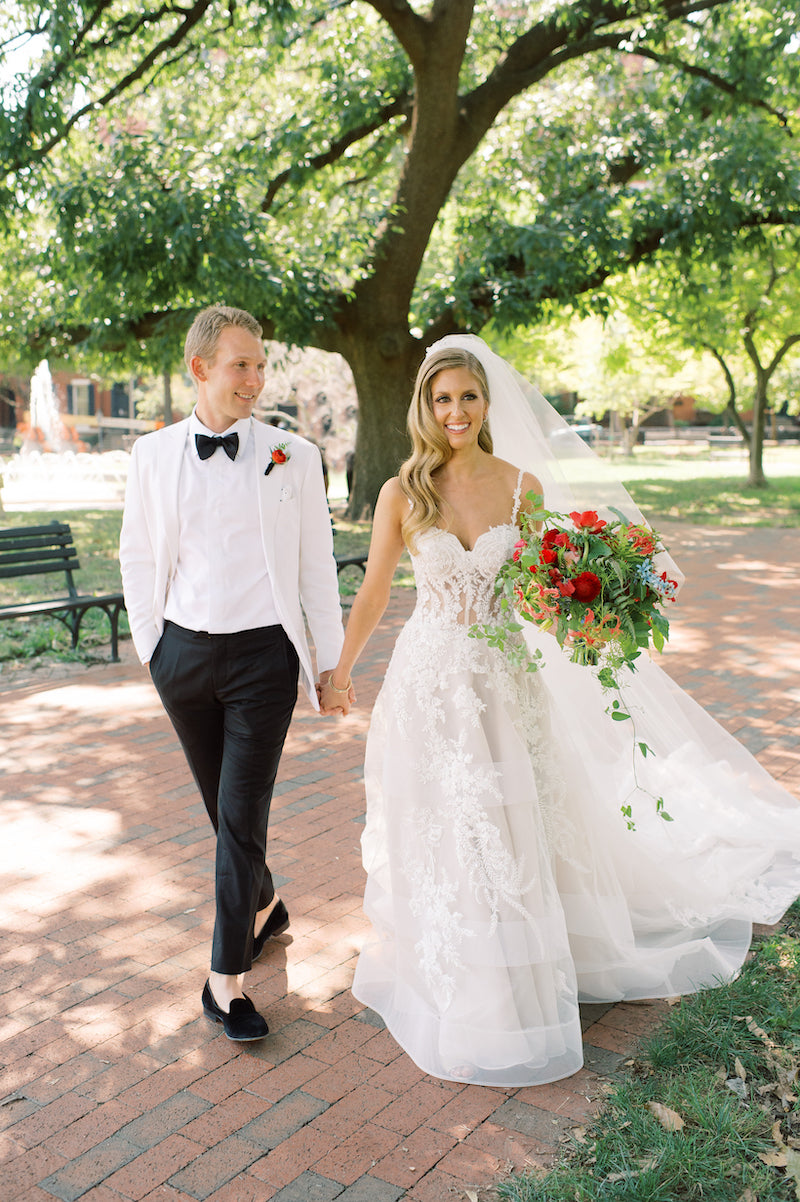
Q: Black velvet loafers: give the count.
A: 2